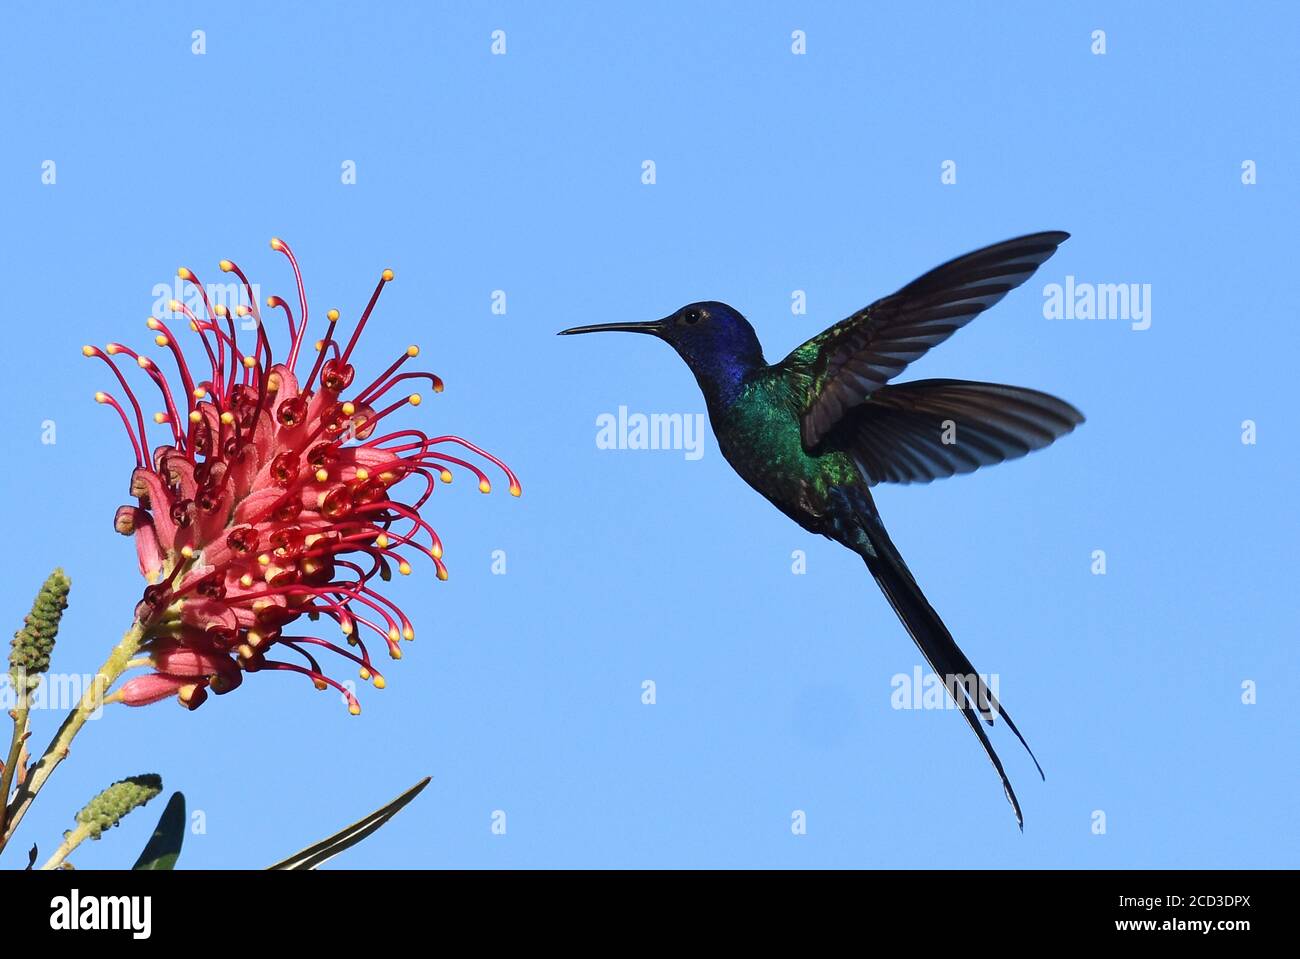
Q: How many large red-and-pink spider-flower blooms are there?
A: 1